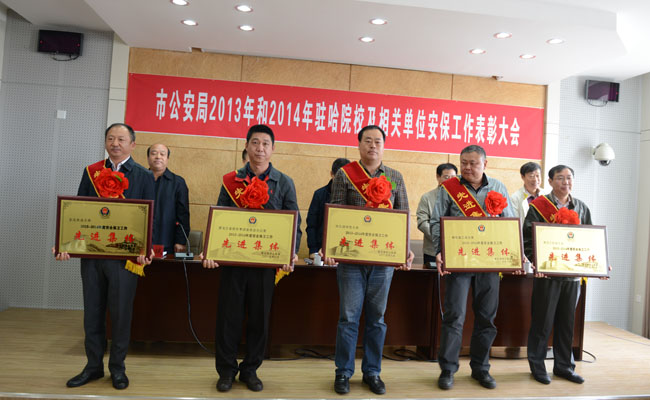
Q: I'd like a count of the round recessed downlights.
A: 10